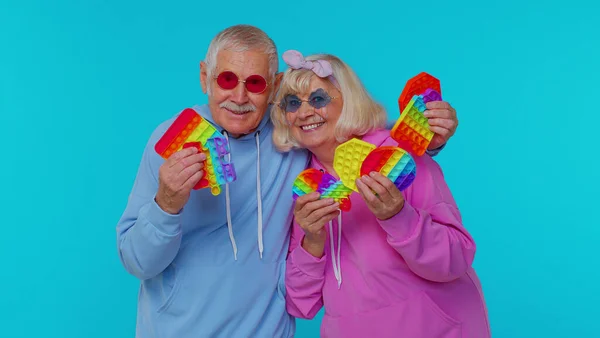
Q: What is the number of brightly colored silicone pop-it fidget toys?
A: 8